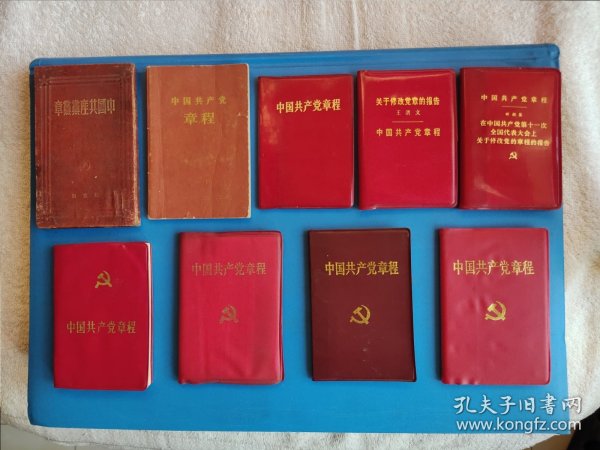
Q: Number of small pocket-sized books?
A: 9